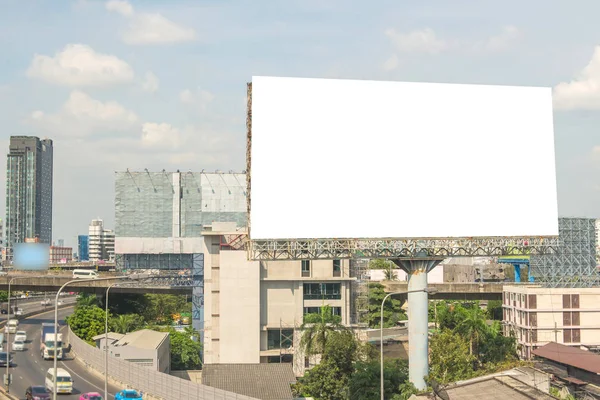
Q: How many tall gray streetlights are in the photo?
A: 4